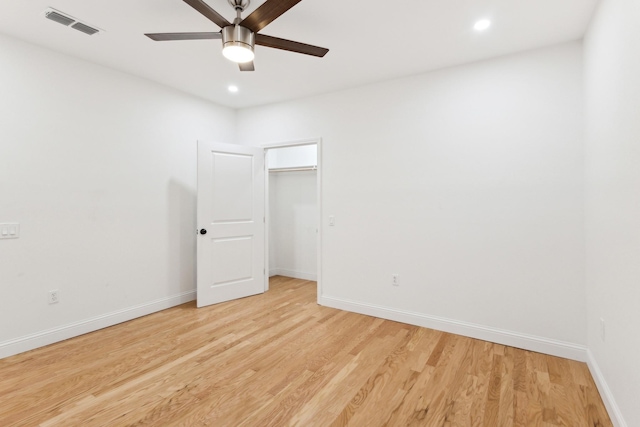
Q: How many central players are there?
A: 0